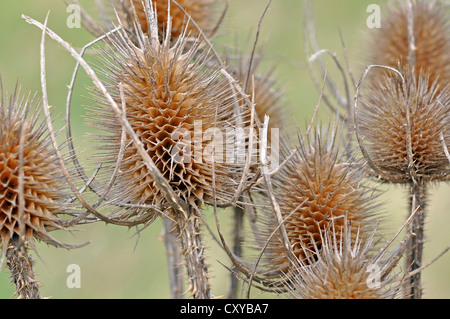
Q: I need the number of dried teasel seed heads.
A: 8